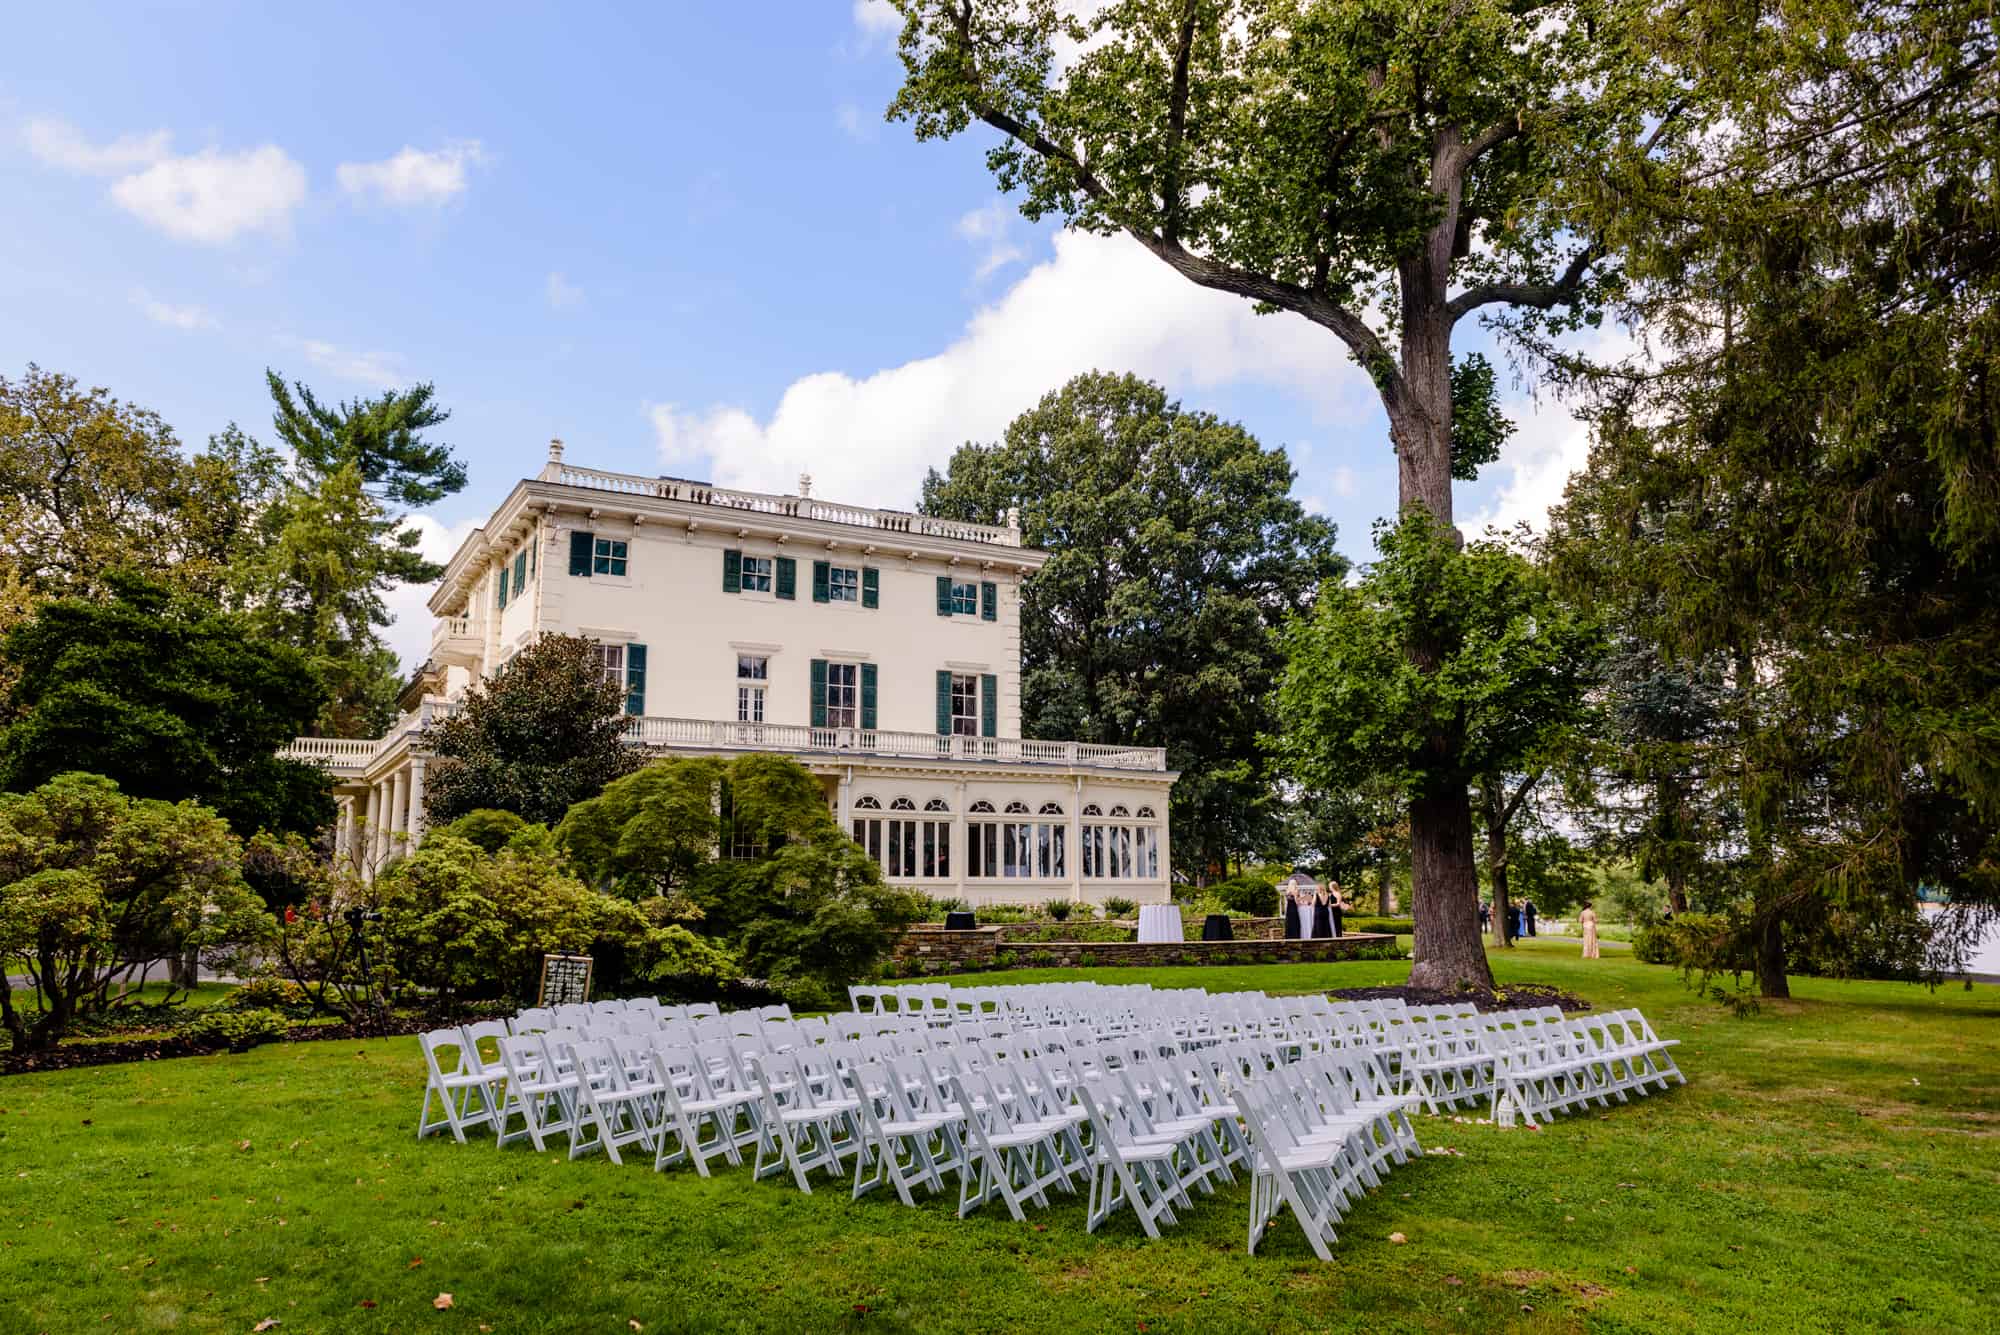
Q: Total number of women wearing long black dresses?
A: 3